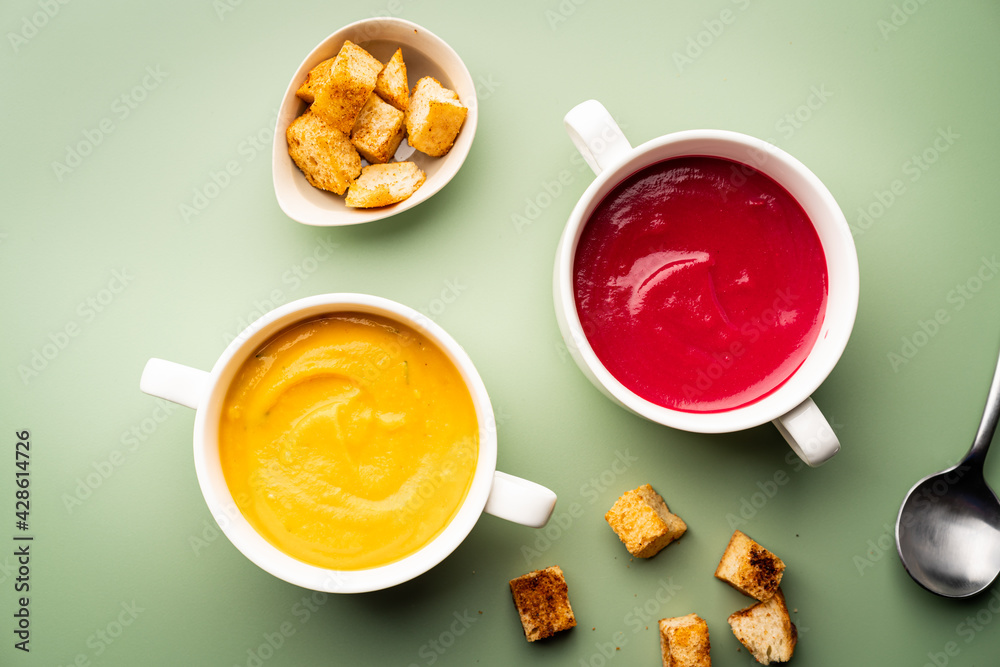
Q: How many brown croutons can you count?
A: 12